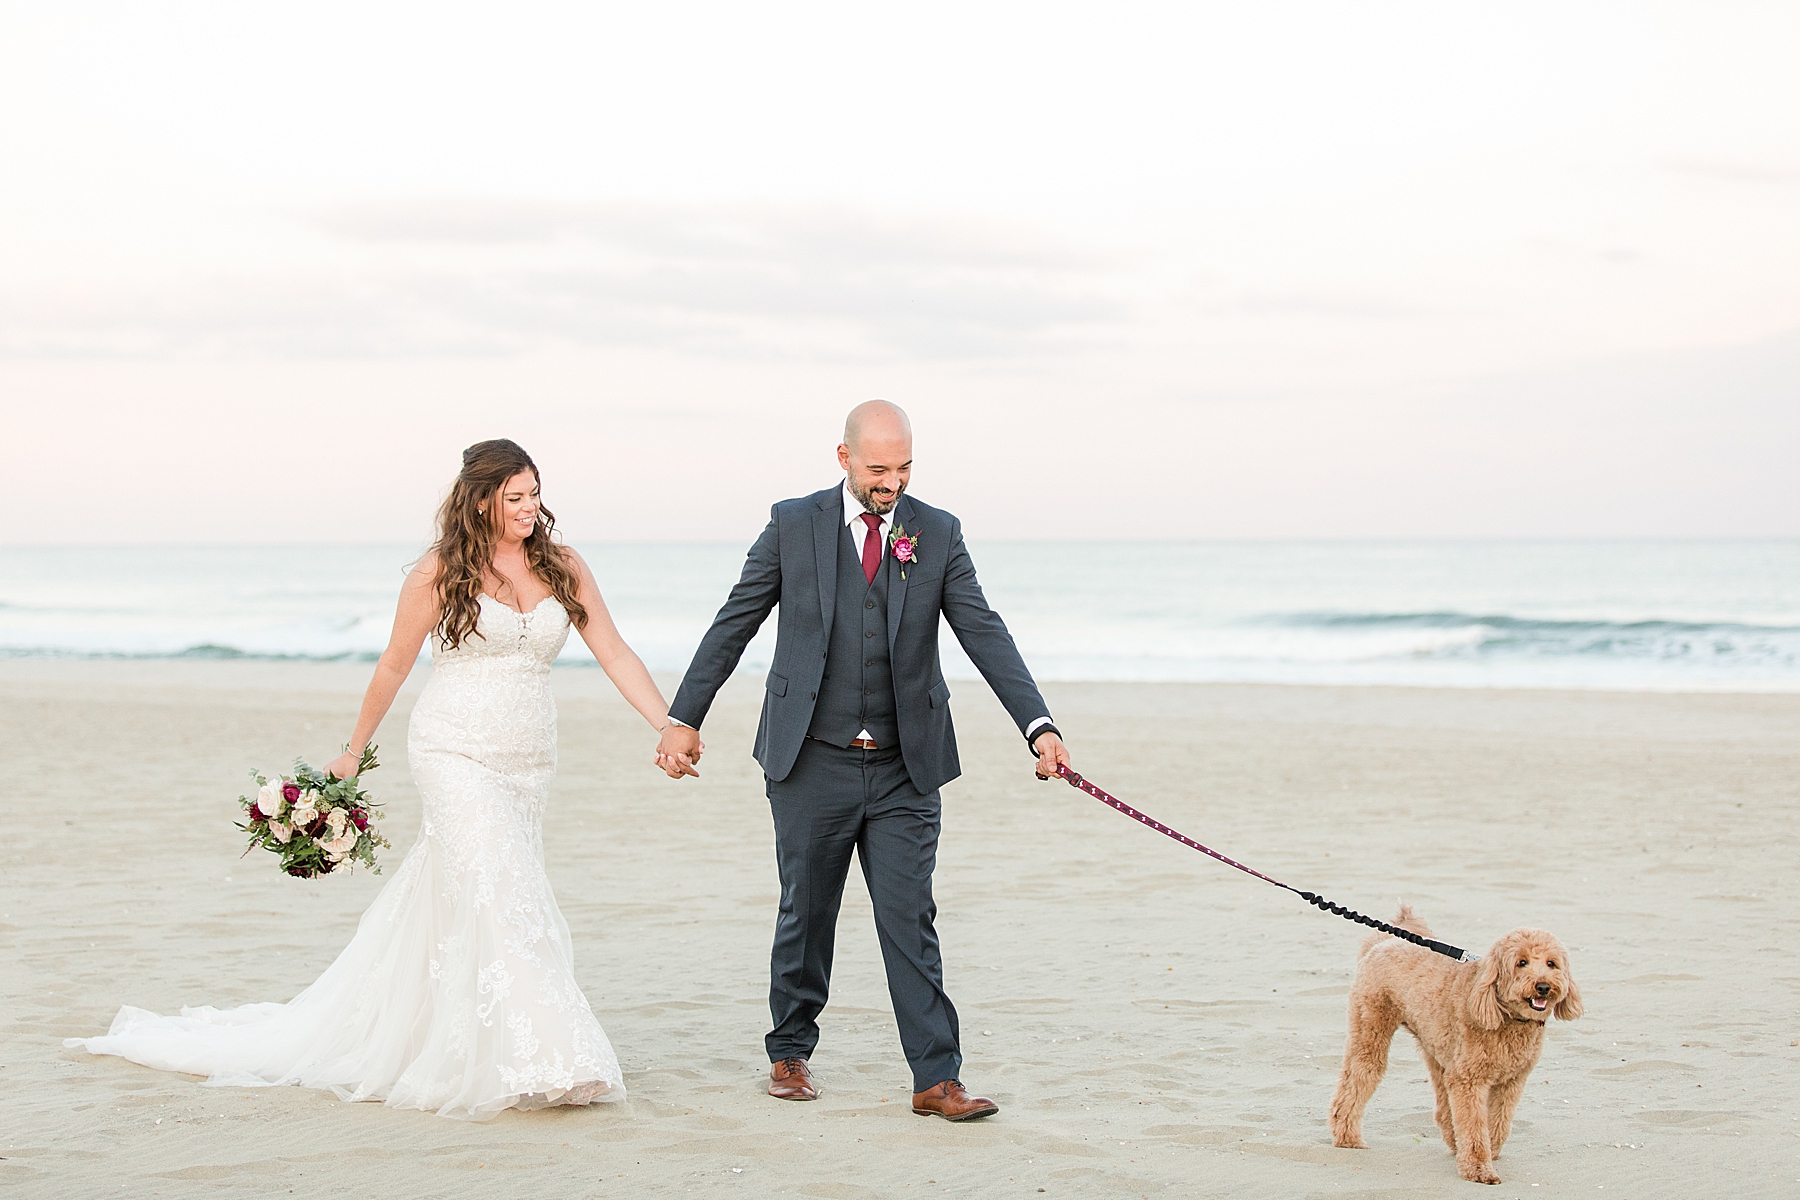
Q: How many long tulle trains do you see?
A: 1